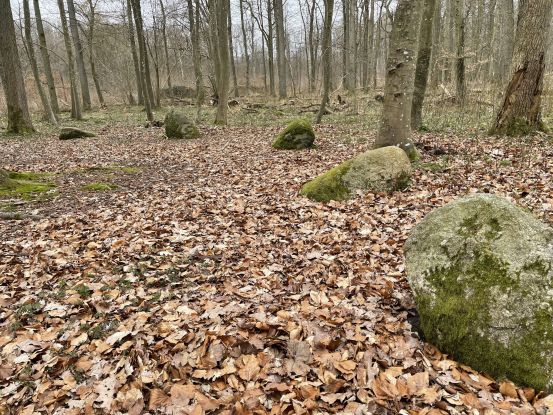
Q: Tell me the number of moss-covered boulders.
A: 5